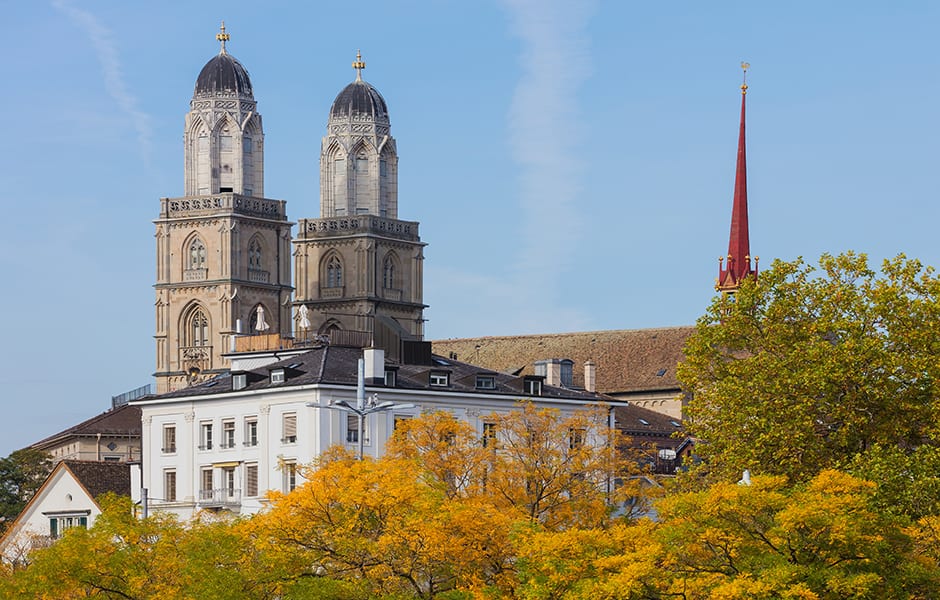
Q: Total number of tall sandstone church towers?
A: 2